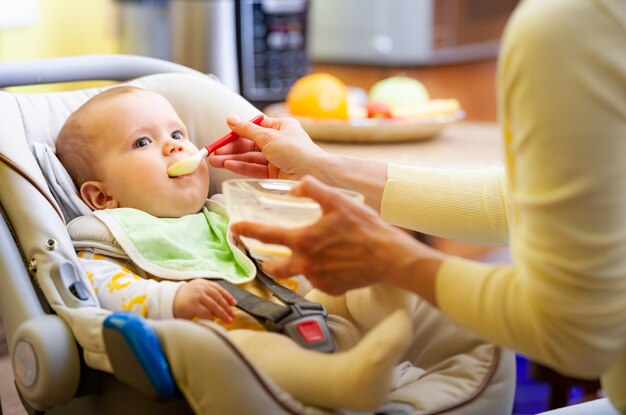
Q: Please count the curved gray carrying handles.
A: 1